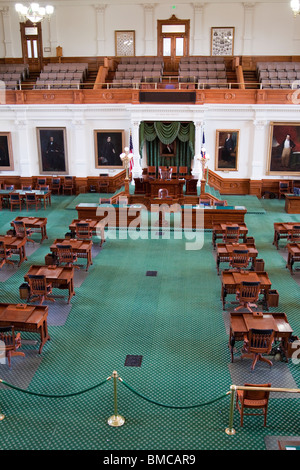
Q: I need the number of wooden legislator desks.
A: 12